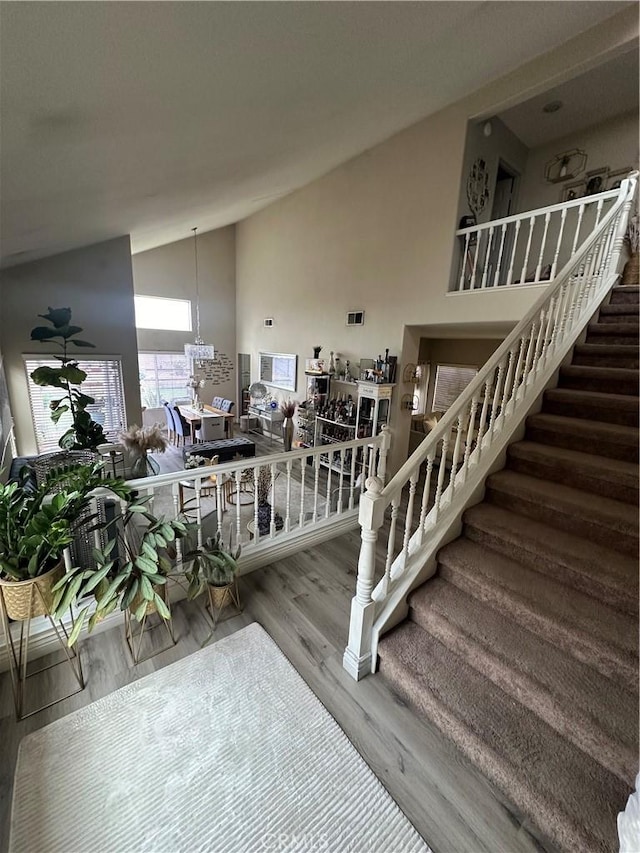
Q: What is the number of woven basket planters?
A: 3